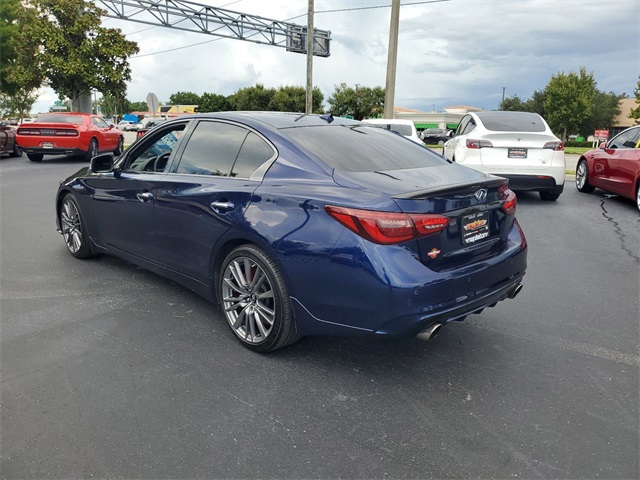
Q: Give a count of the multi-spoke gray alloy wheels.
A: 2